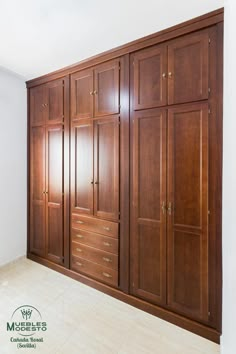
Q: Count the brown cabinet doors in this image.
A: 12